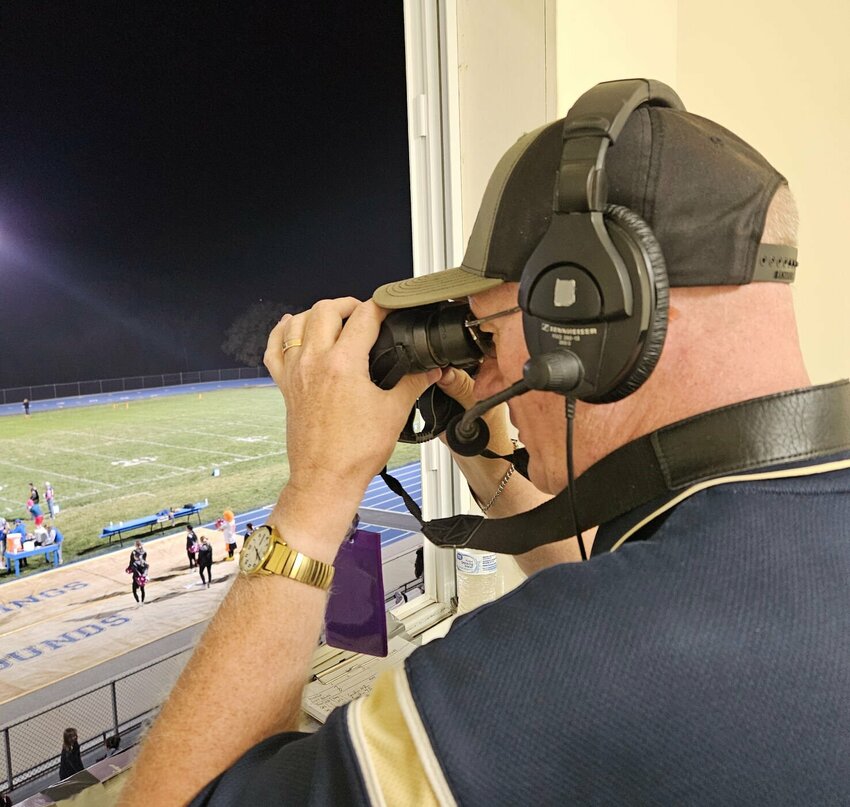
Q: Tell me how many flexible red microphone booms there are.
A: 0